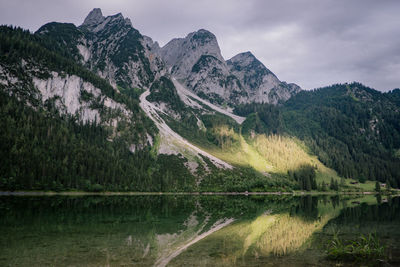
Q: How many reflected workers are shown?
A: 0